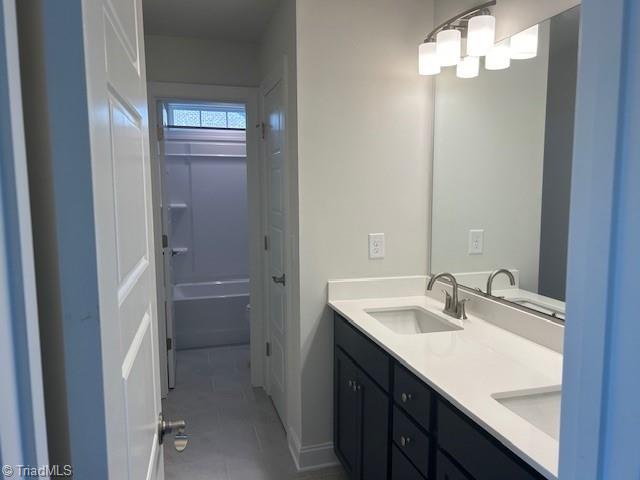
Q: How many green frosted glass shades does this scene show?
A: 0